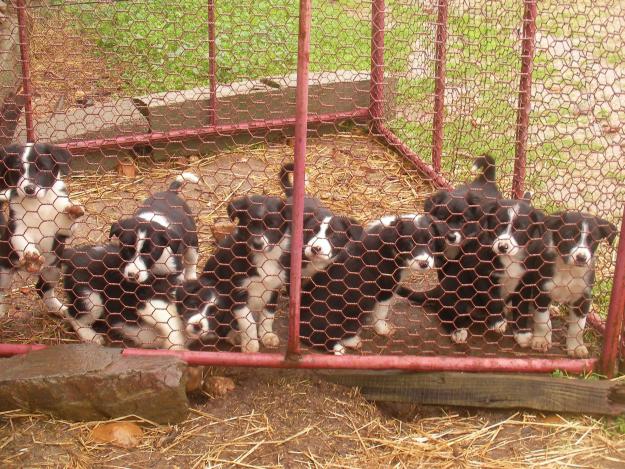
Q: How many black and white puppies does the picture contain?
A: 9